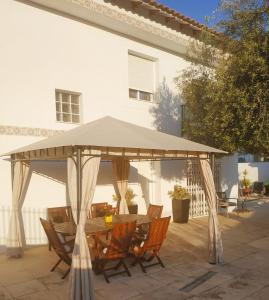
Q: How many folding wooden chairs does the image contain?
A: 6